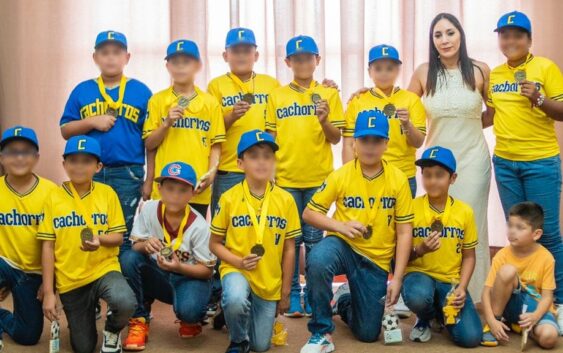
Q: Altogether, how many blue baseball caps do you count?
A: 12